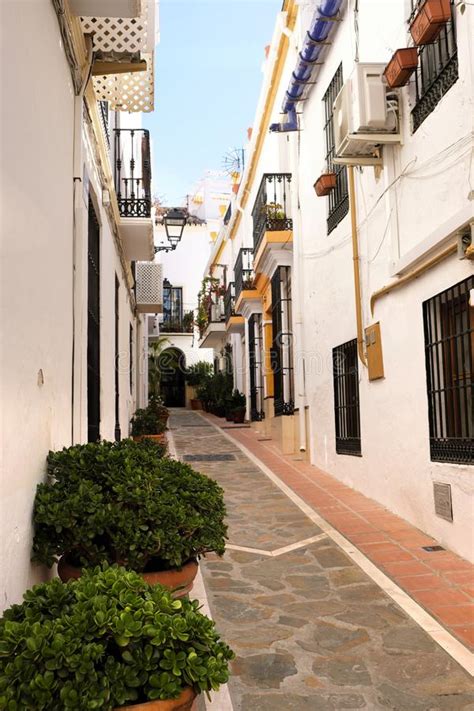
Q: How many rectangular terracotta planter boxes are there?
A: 3